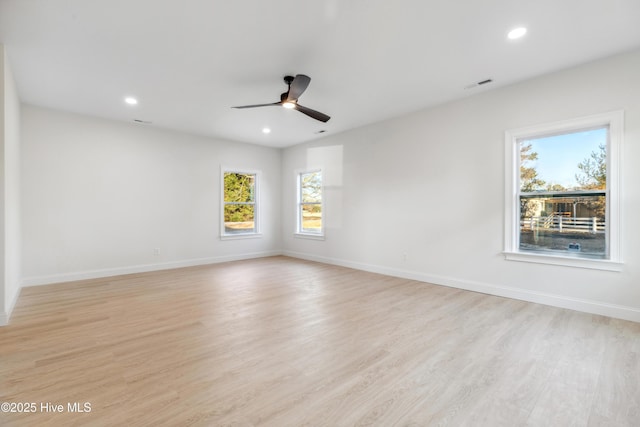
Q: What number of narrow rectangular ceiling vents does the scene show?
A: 3